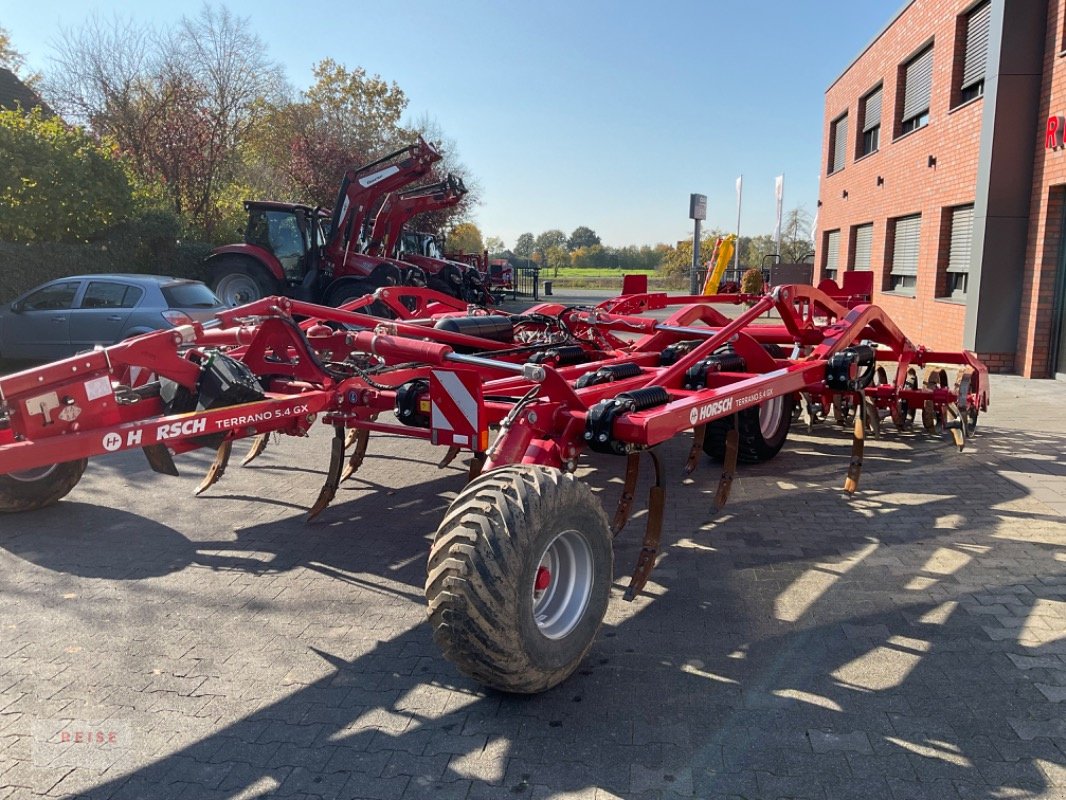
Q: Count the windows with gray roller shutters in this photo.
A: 8